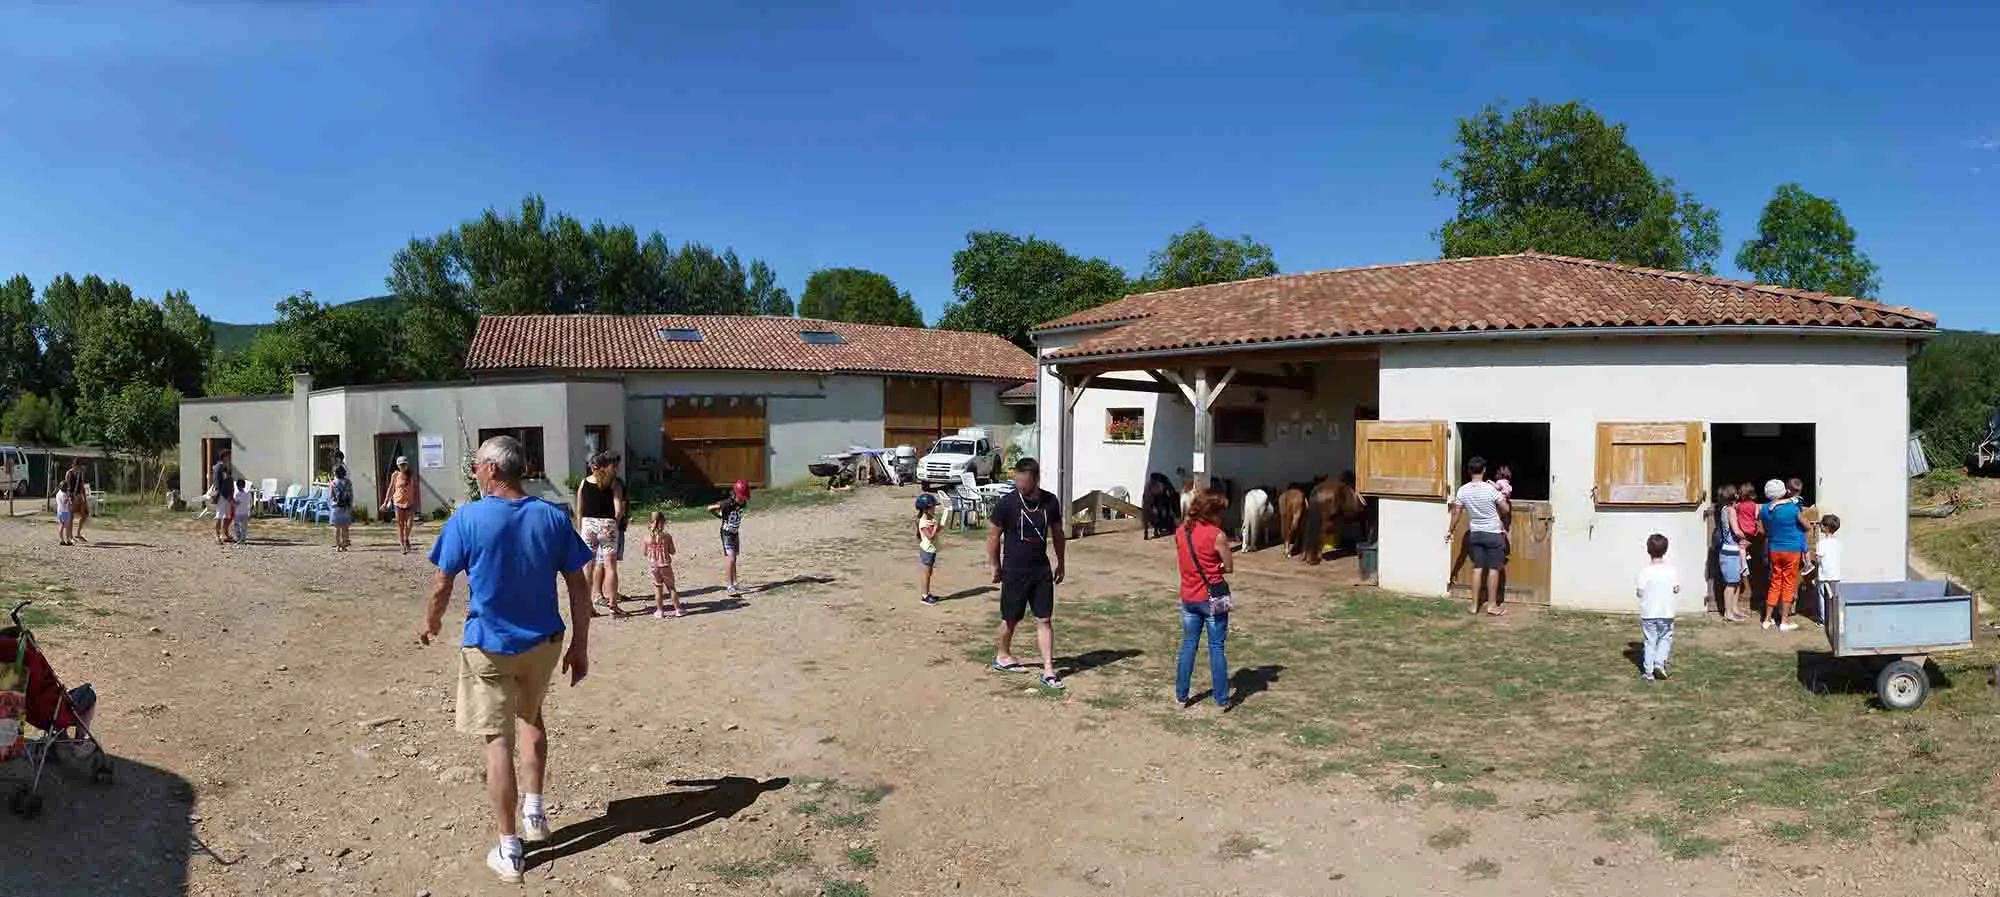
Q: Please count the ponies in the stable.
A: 5